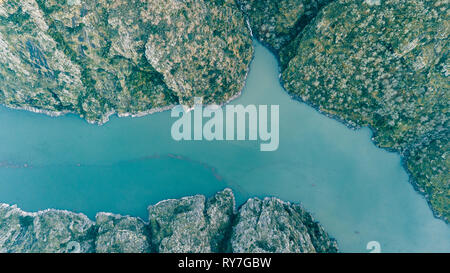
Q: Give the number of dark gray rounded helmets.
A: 0